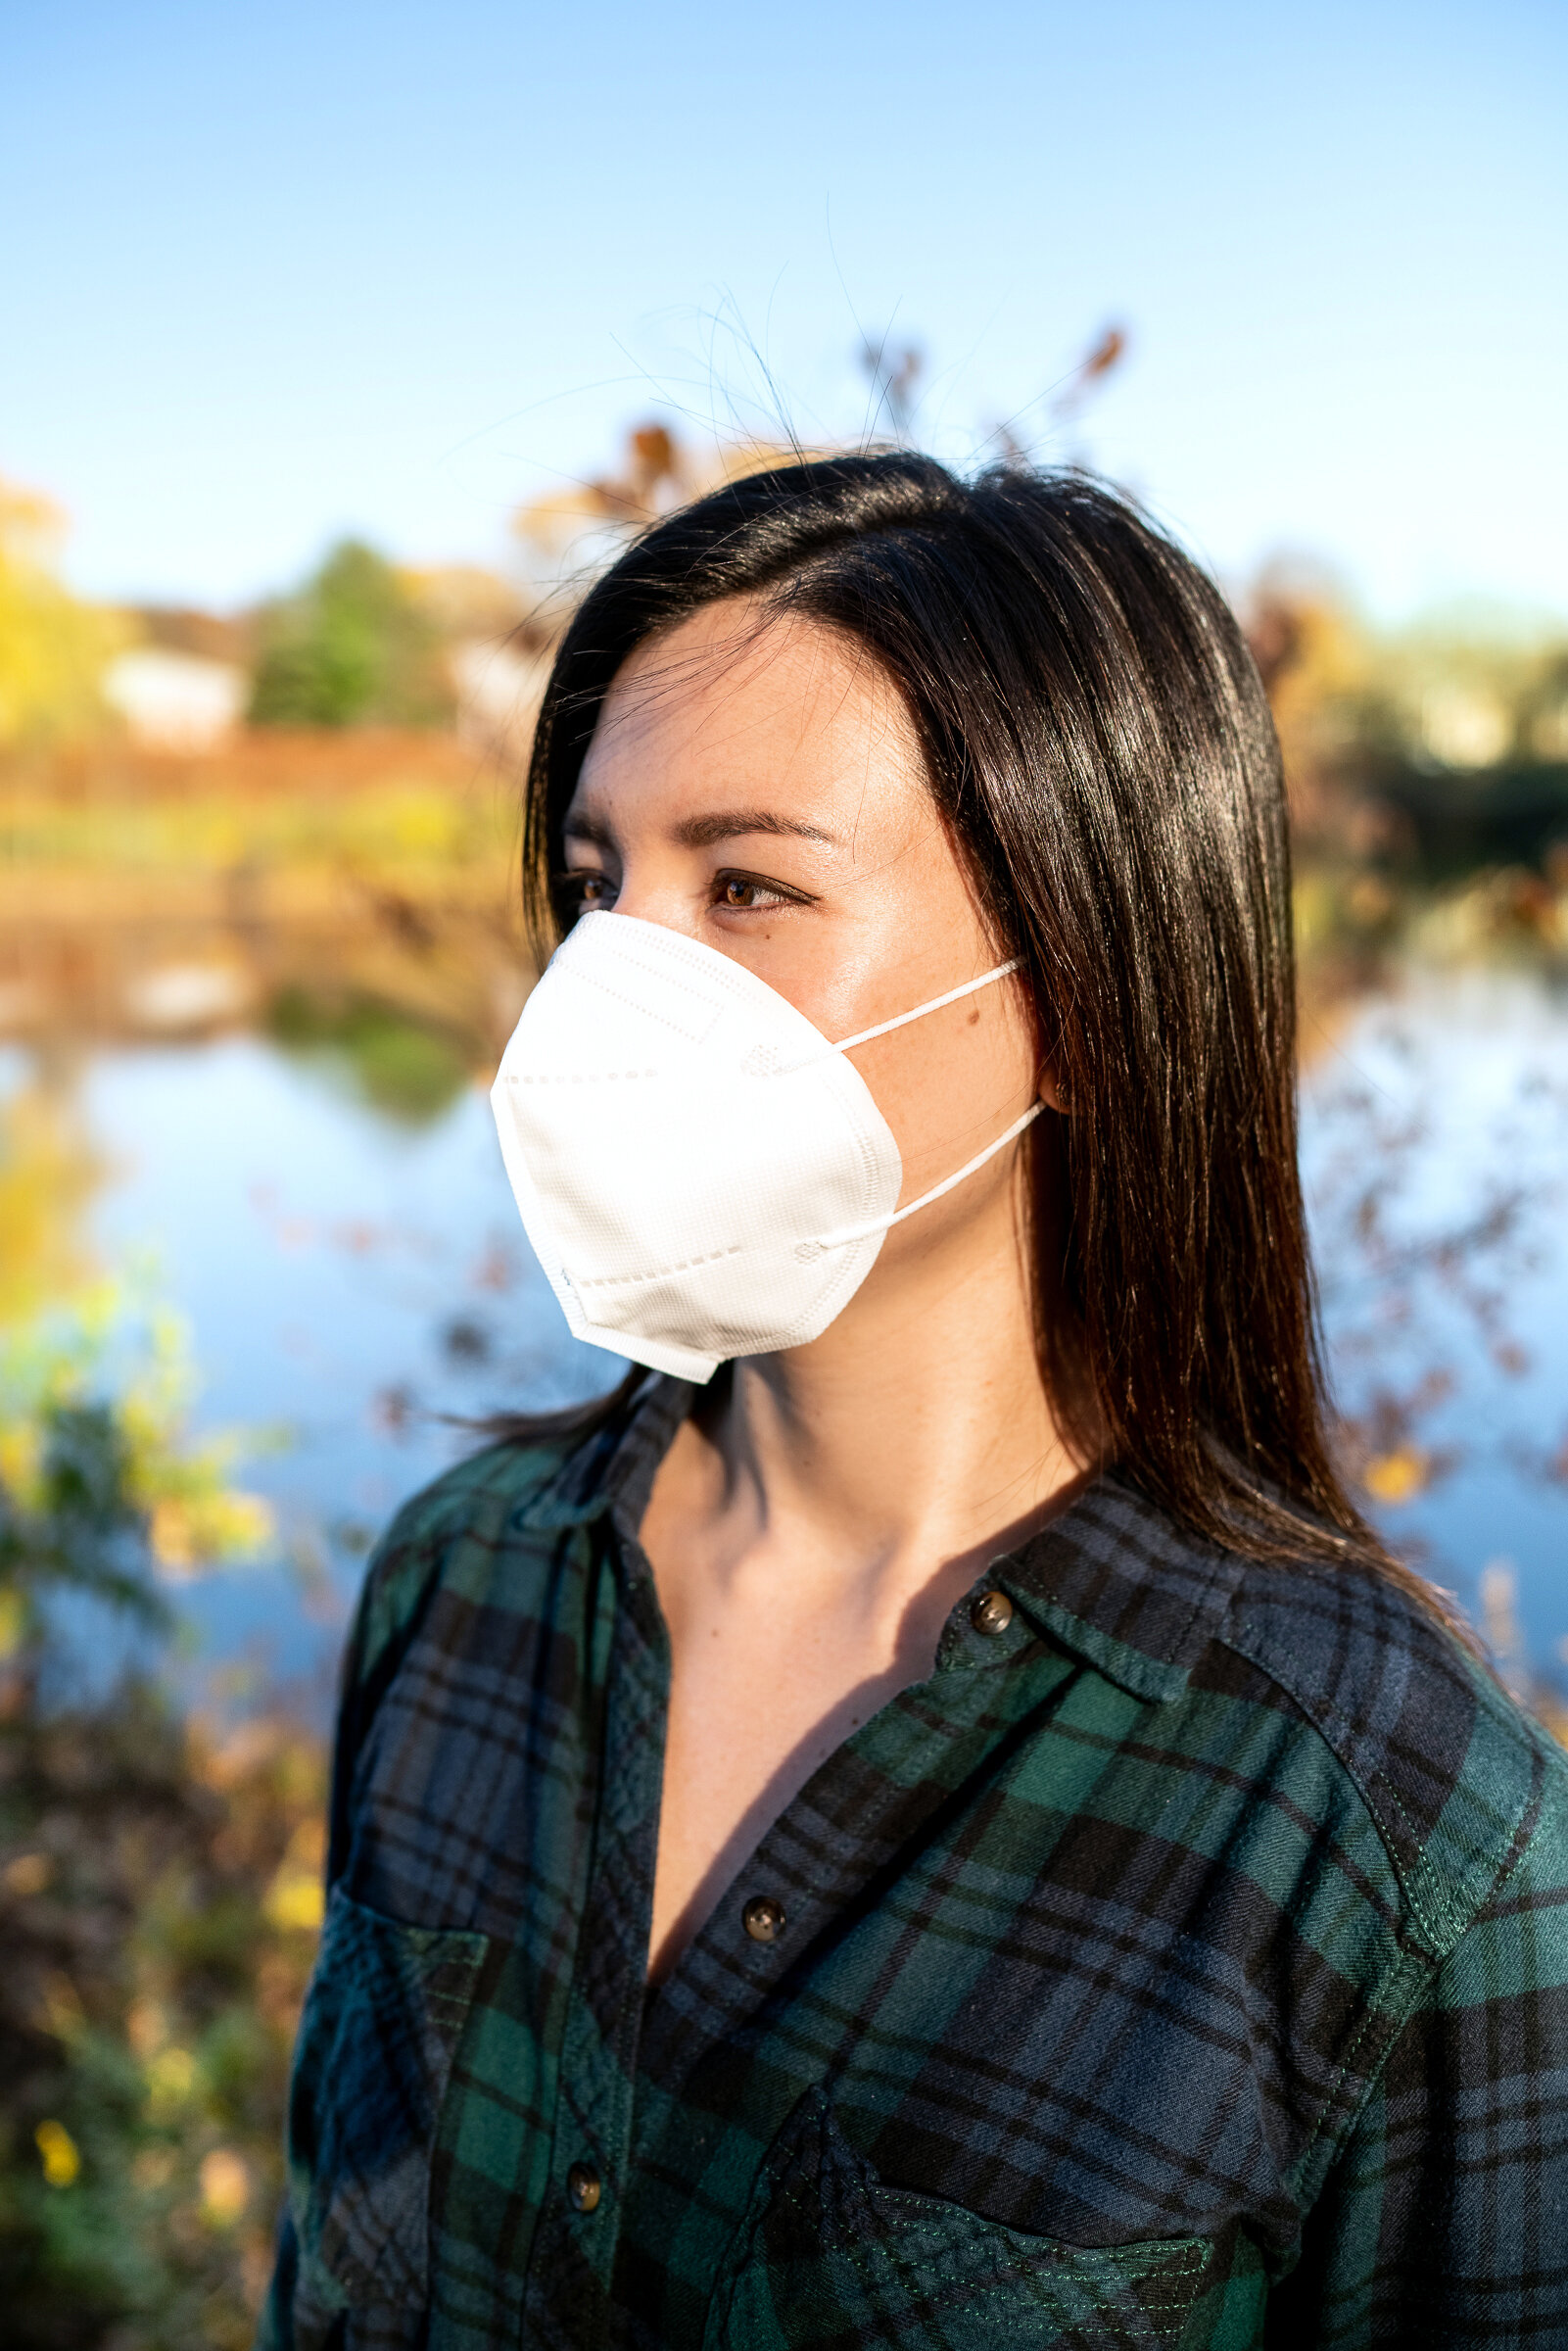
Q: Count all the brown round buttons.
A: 3